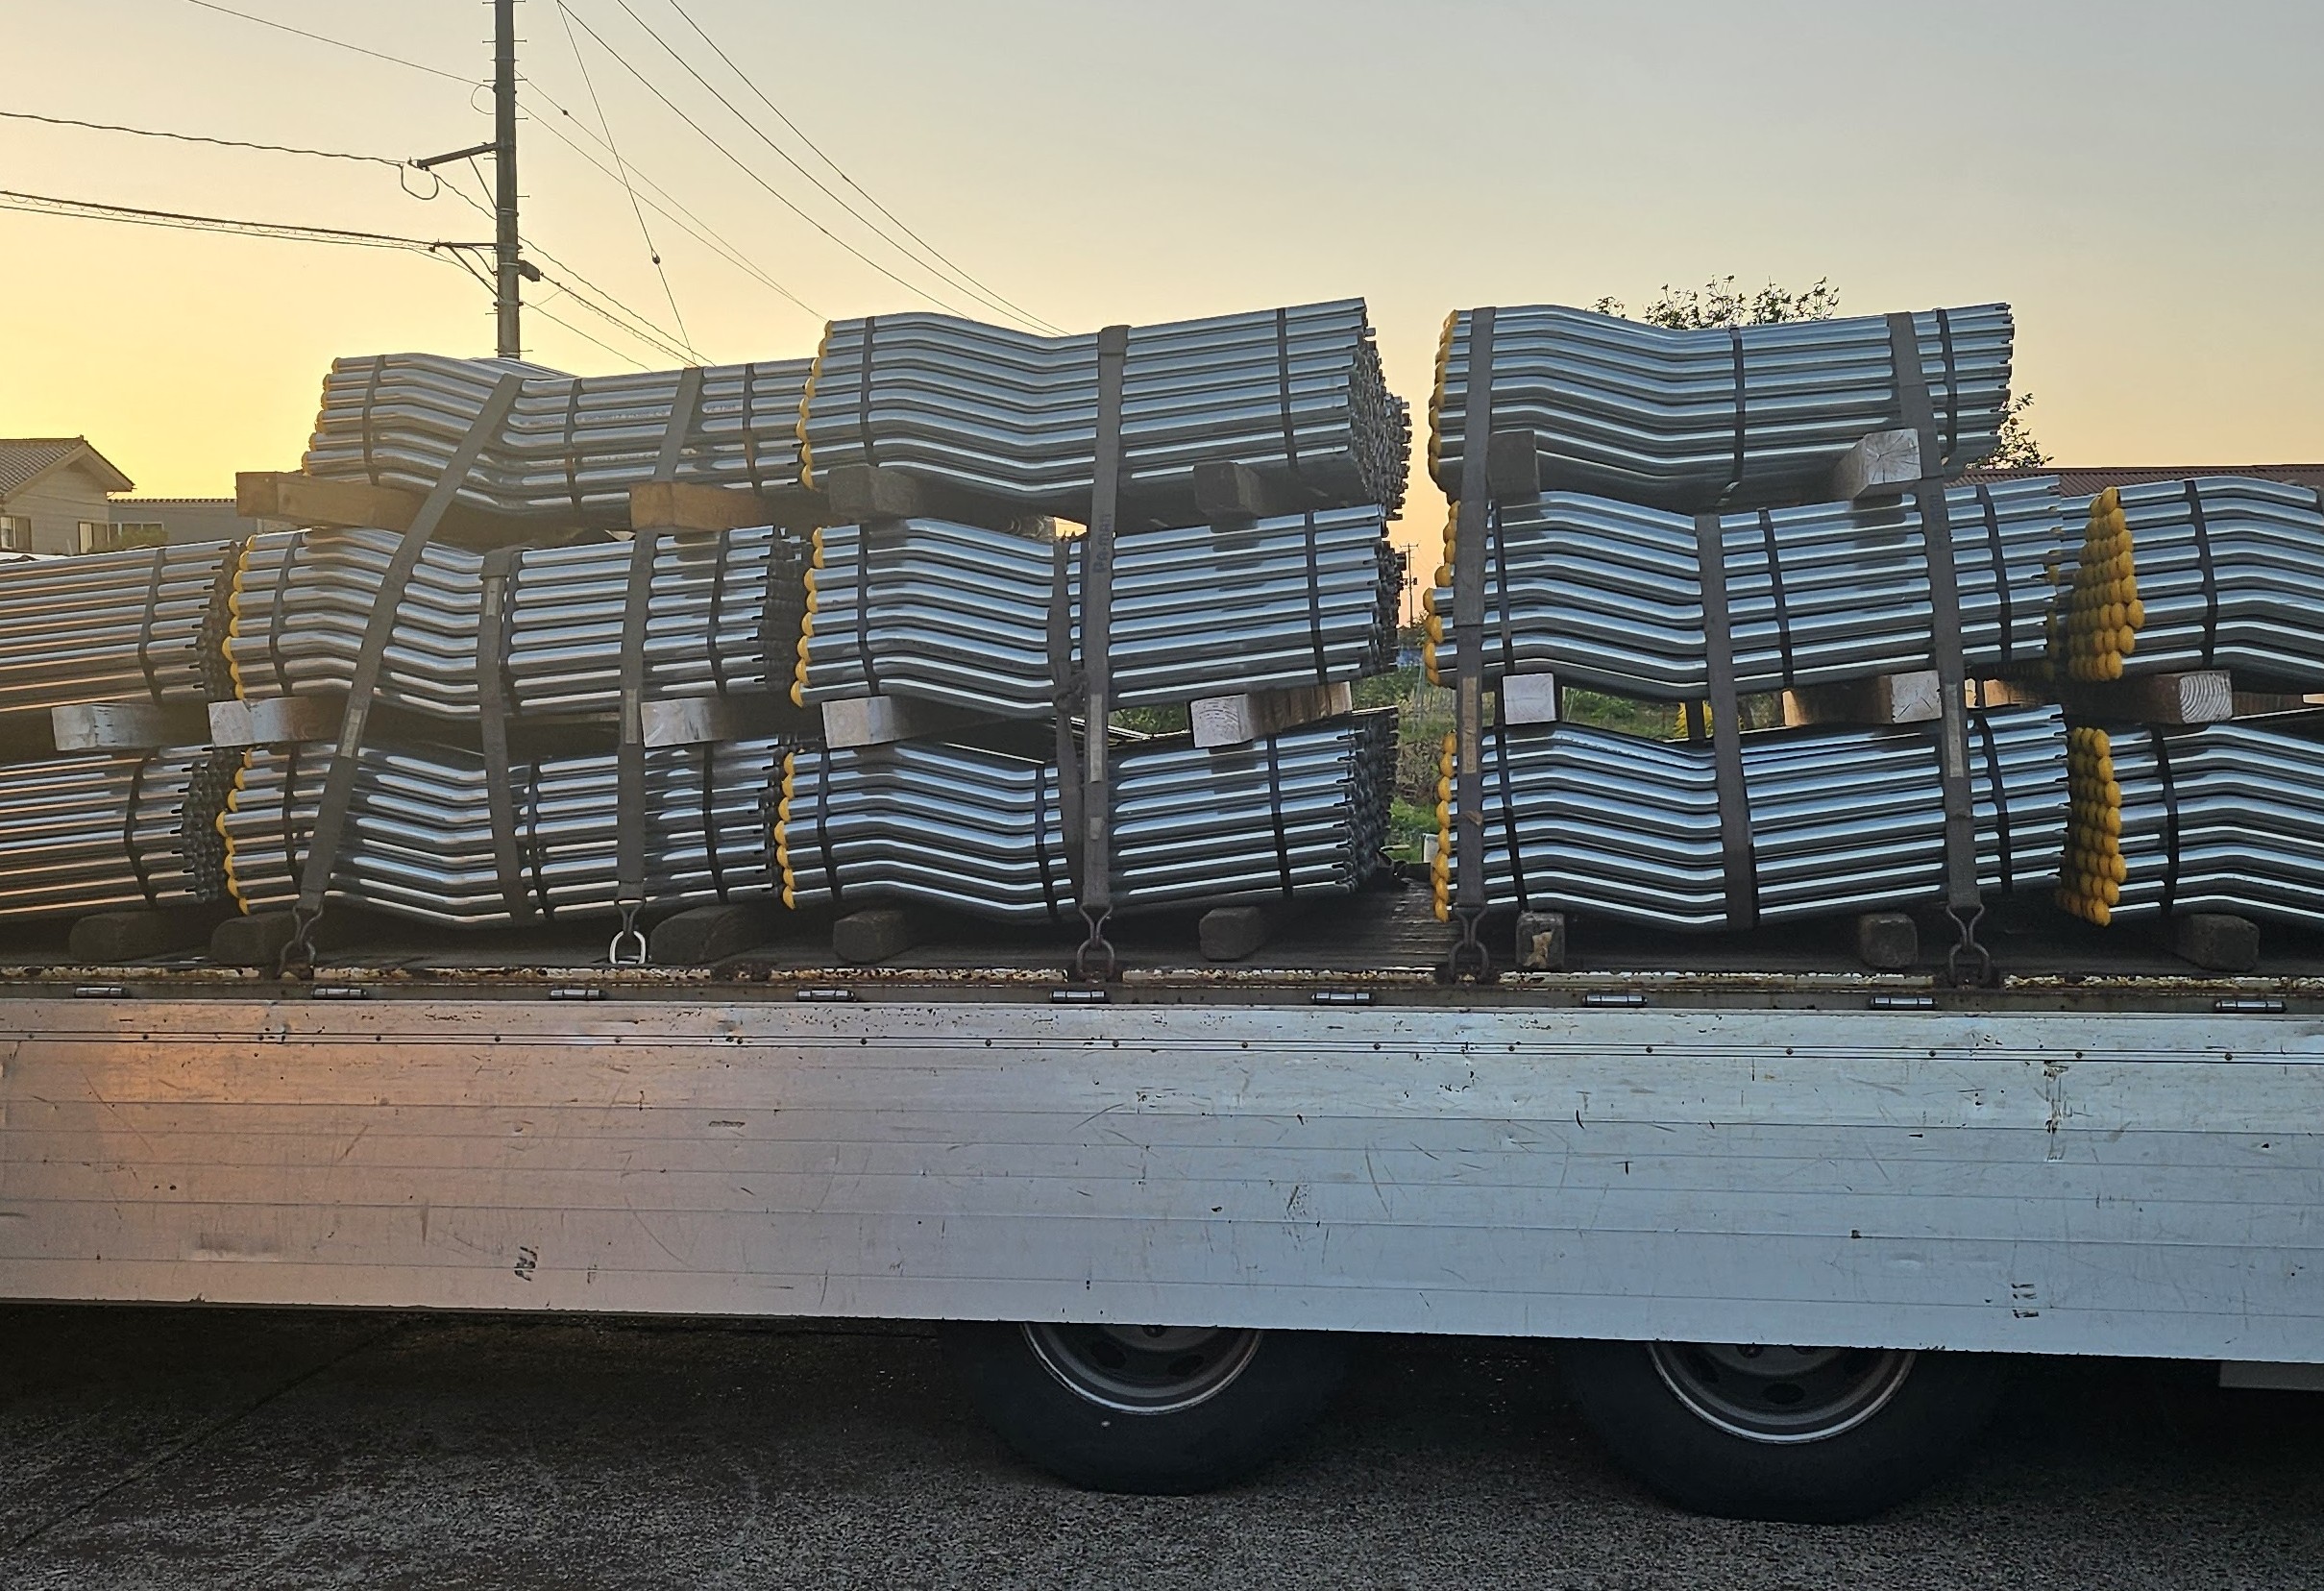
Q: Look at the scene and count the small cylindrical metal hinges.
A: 9